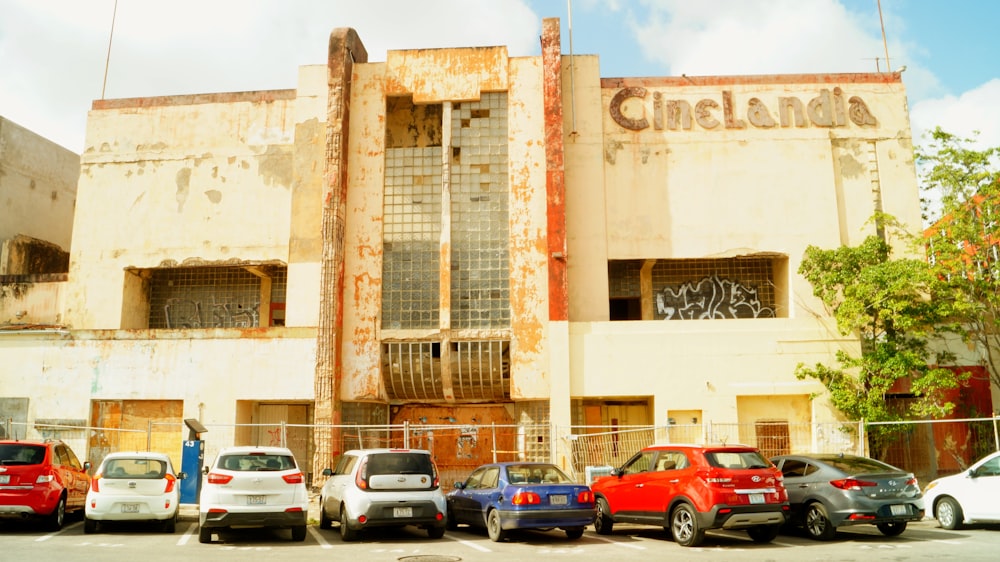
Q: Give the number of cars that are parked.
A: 8